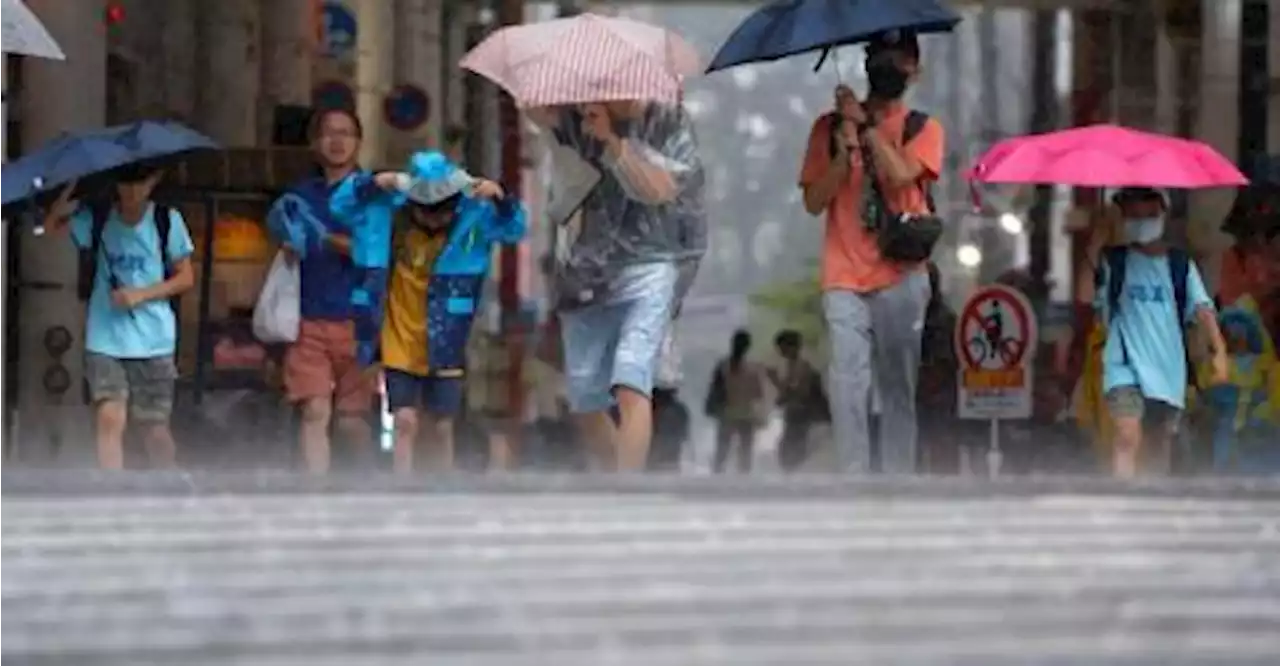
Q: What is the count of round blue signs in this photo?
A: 3